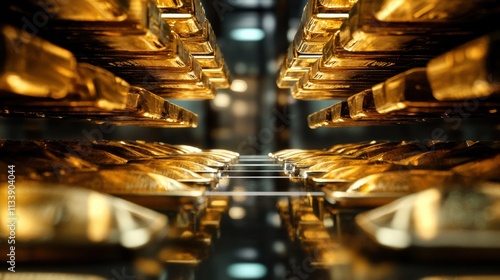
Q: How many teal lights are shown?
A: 2